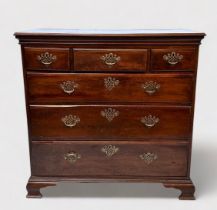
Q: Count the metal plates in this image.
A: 12